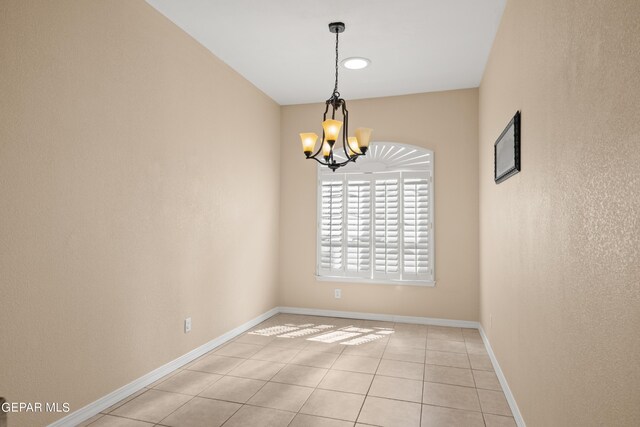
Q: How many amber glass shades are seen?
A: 5